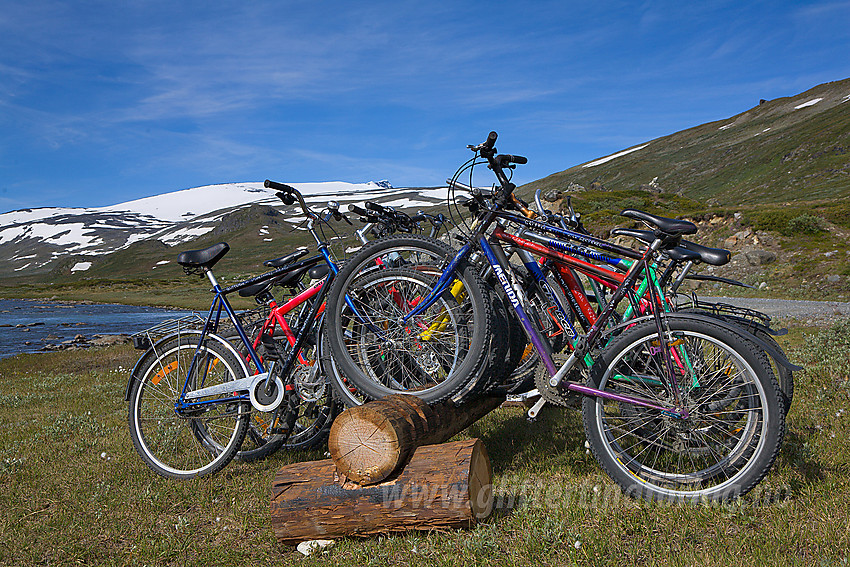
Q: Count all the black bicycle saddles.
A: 9